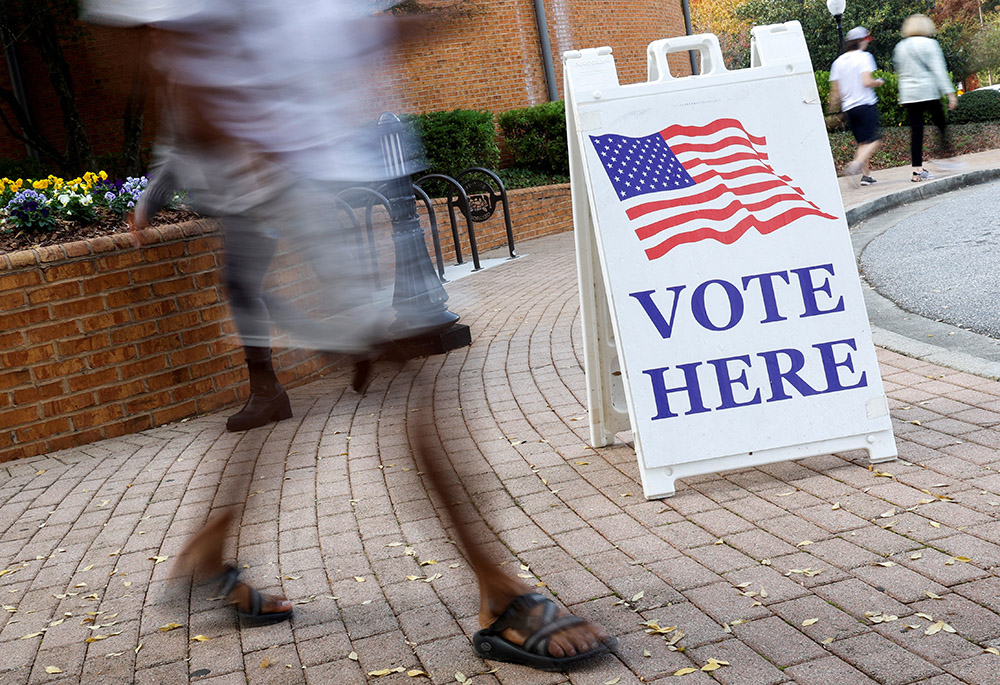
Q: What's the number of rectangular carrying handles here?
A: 1